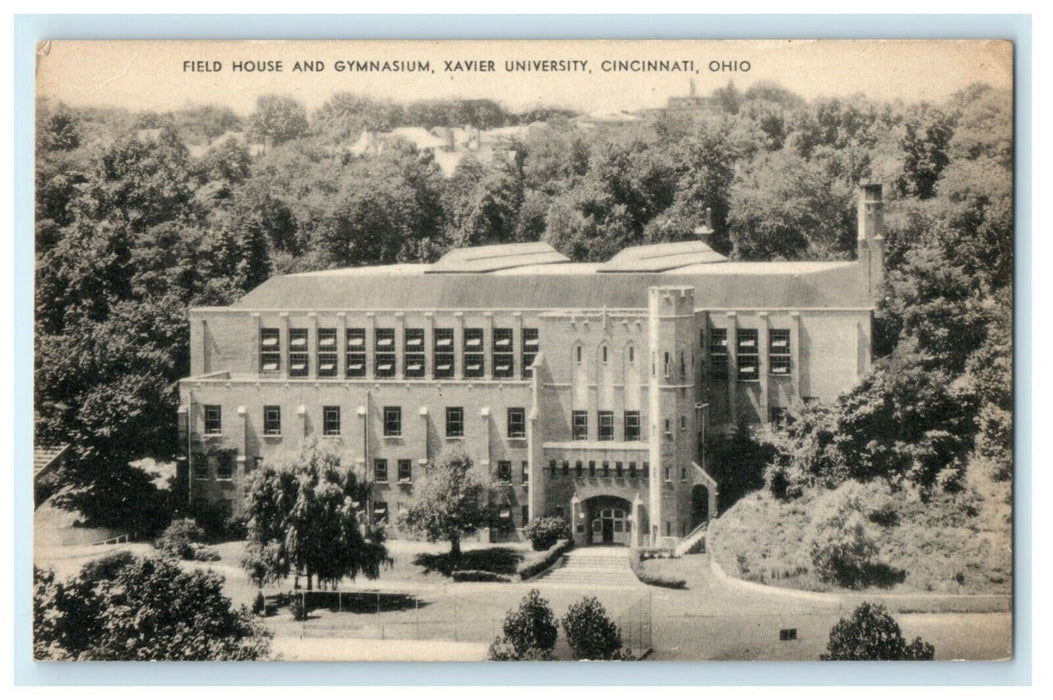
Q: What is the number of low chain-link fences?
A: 1